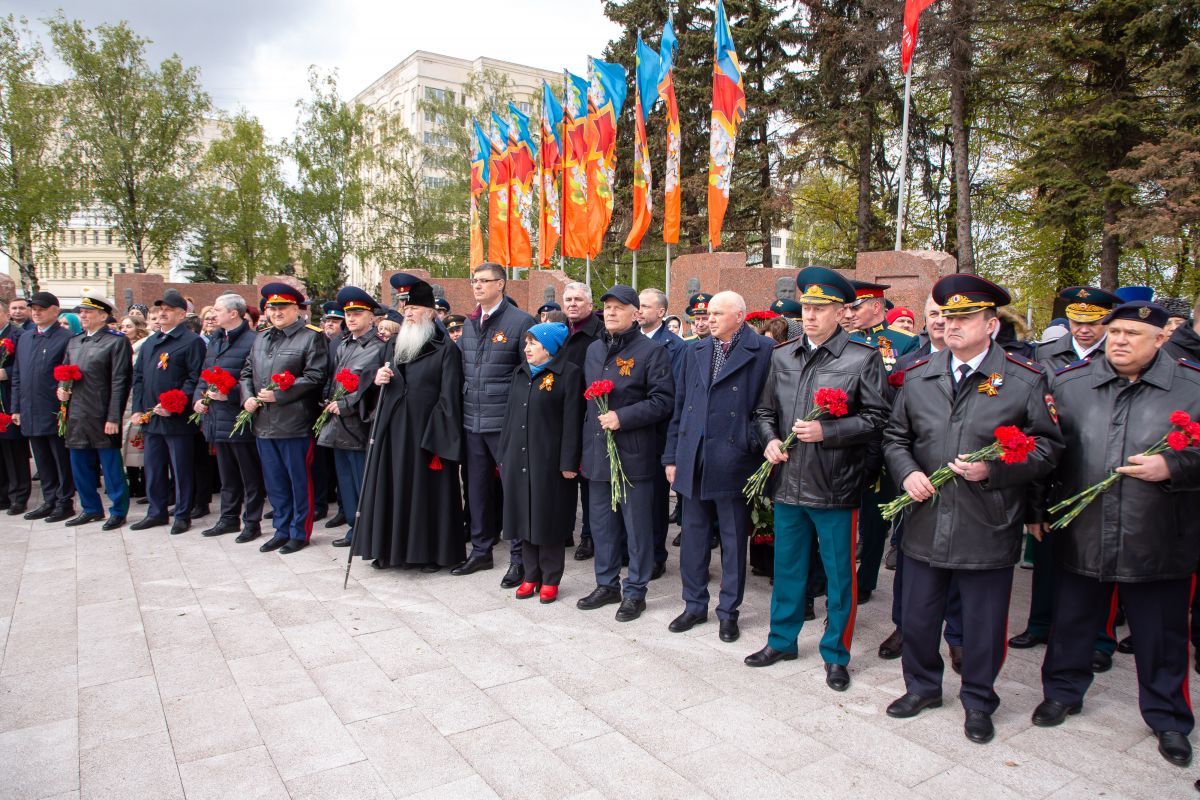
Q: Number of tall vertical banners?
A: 9